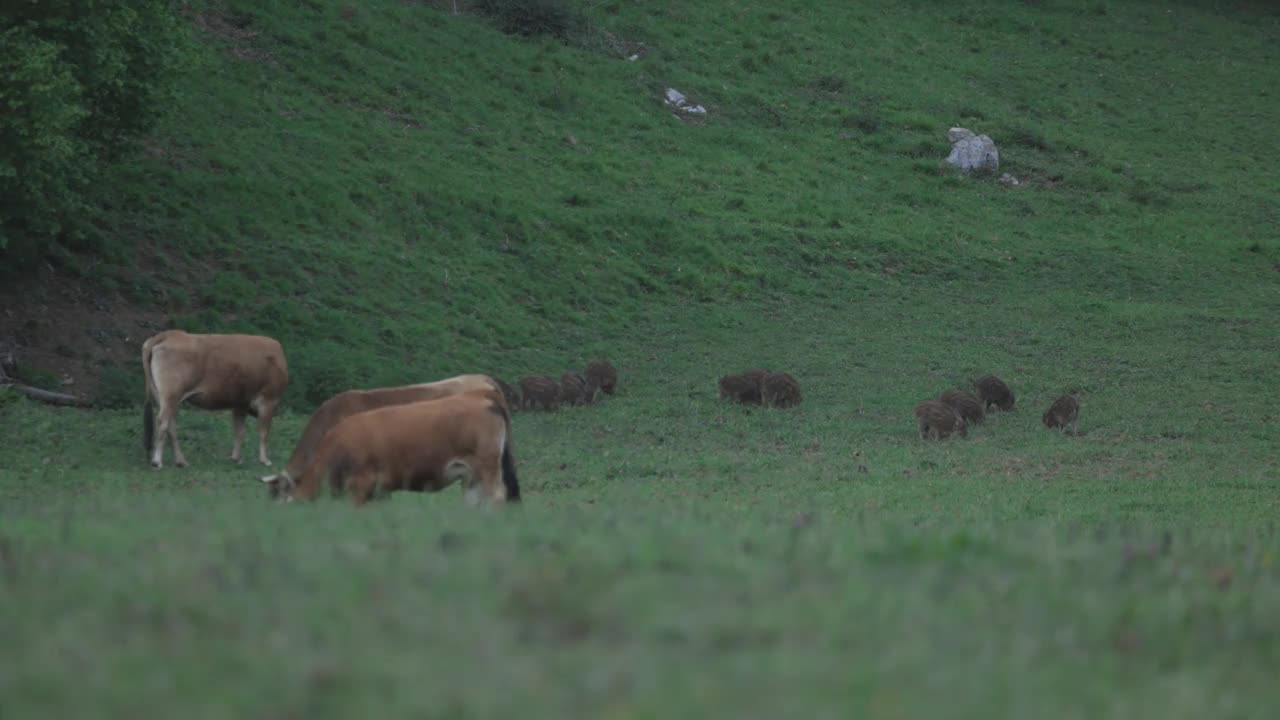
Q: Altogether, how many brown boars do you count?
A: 11